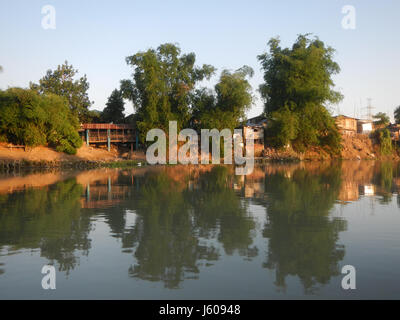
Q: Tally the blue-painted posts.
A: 3